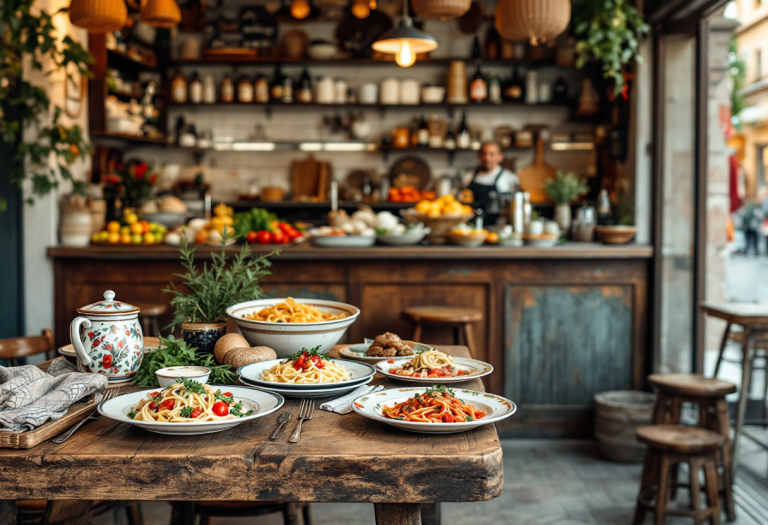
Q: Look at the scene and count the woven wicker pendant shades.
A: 4